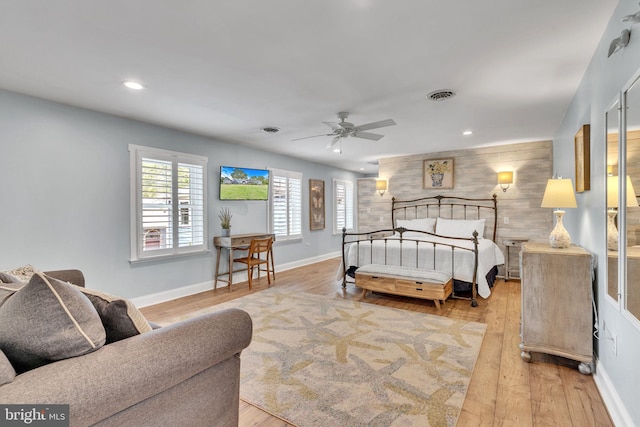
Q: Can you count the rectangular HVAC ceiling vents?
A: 0